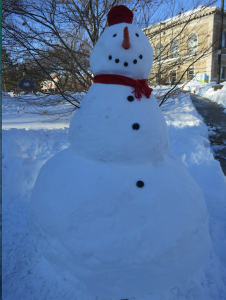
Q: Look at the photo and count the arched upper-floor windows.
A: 3